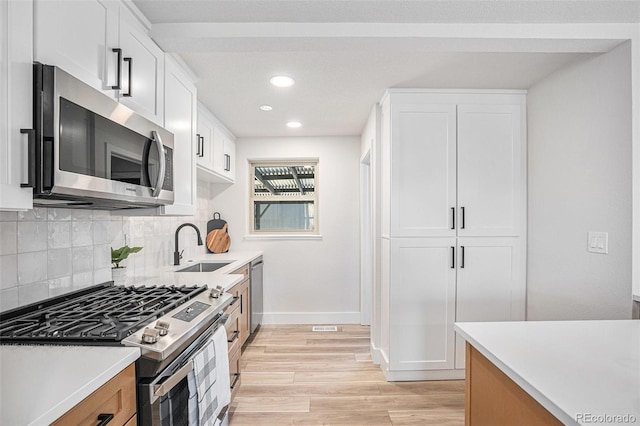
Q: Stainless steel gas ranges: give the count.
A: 1